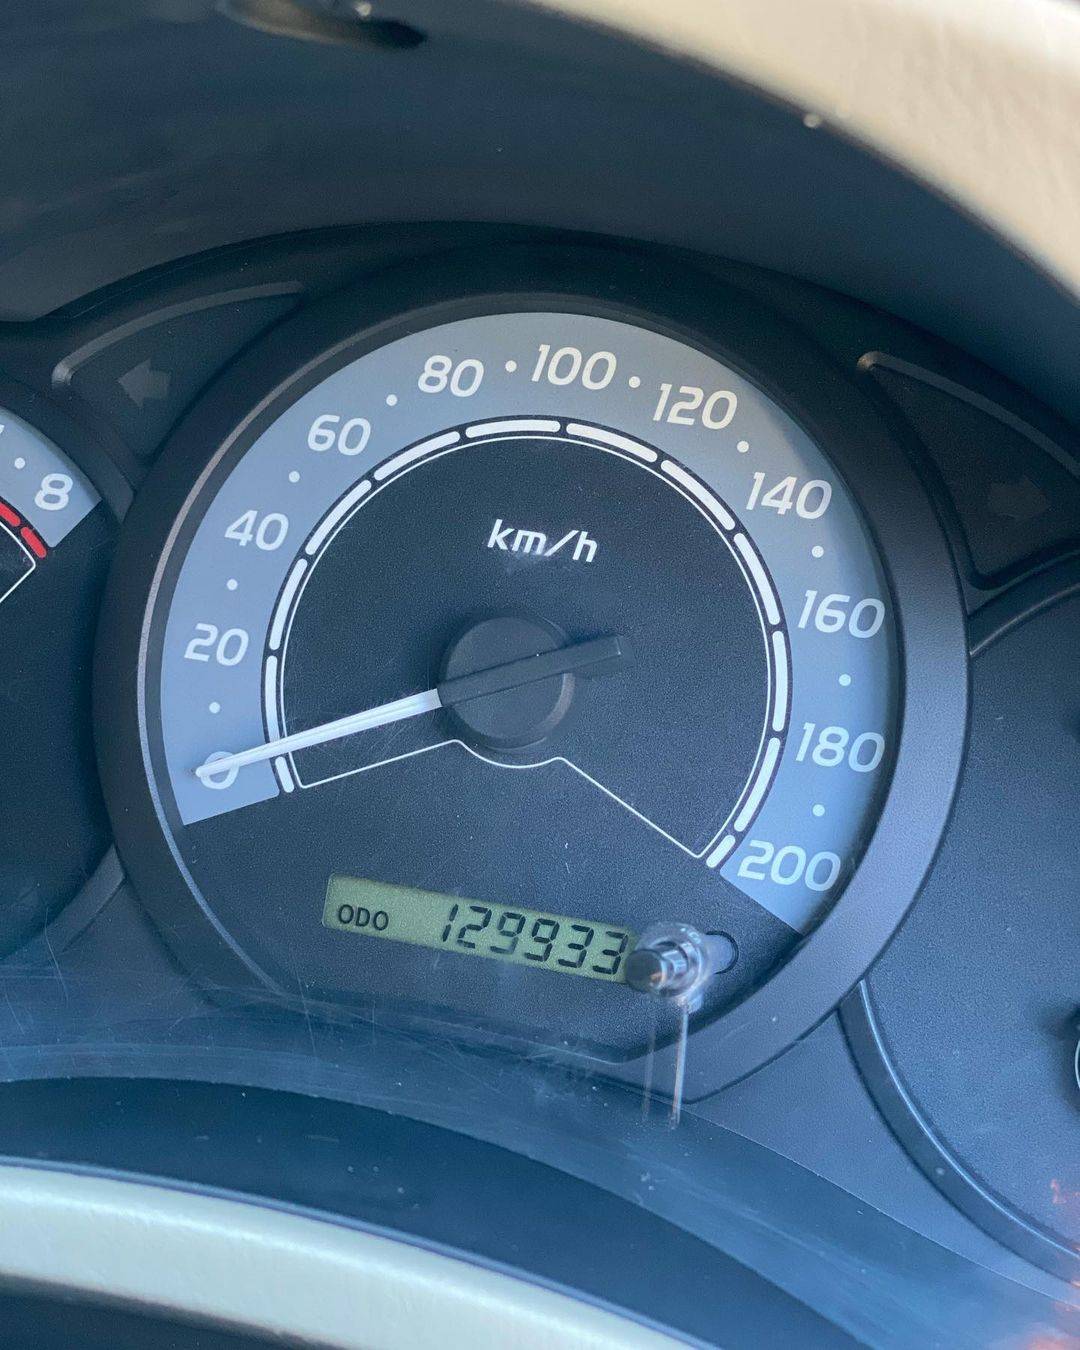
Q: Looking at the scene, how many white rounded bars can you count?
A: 12